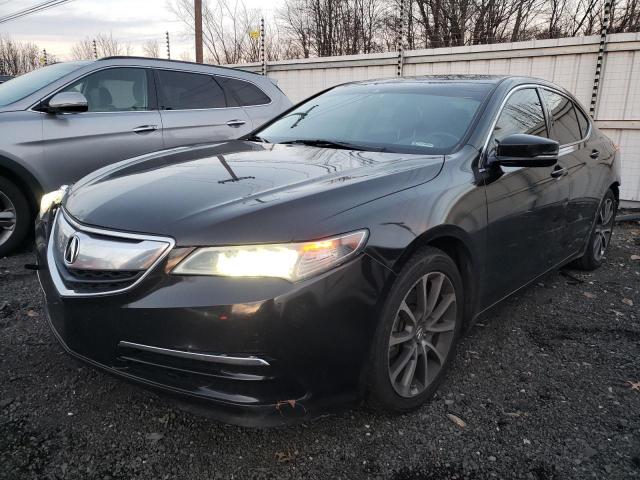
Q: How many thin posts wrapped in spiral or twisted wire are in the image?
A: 6